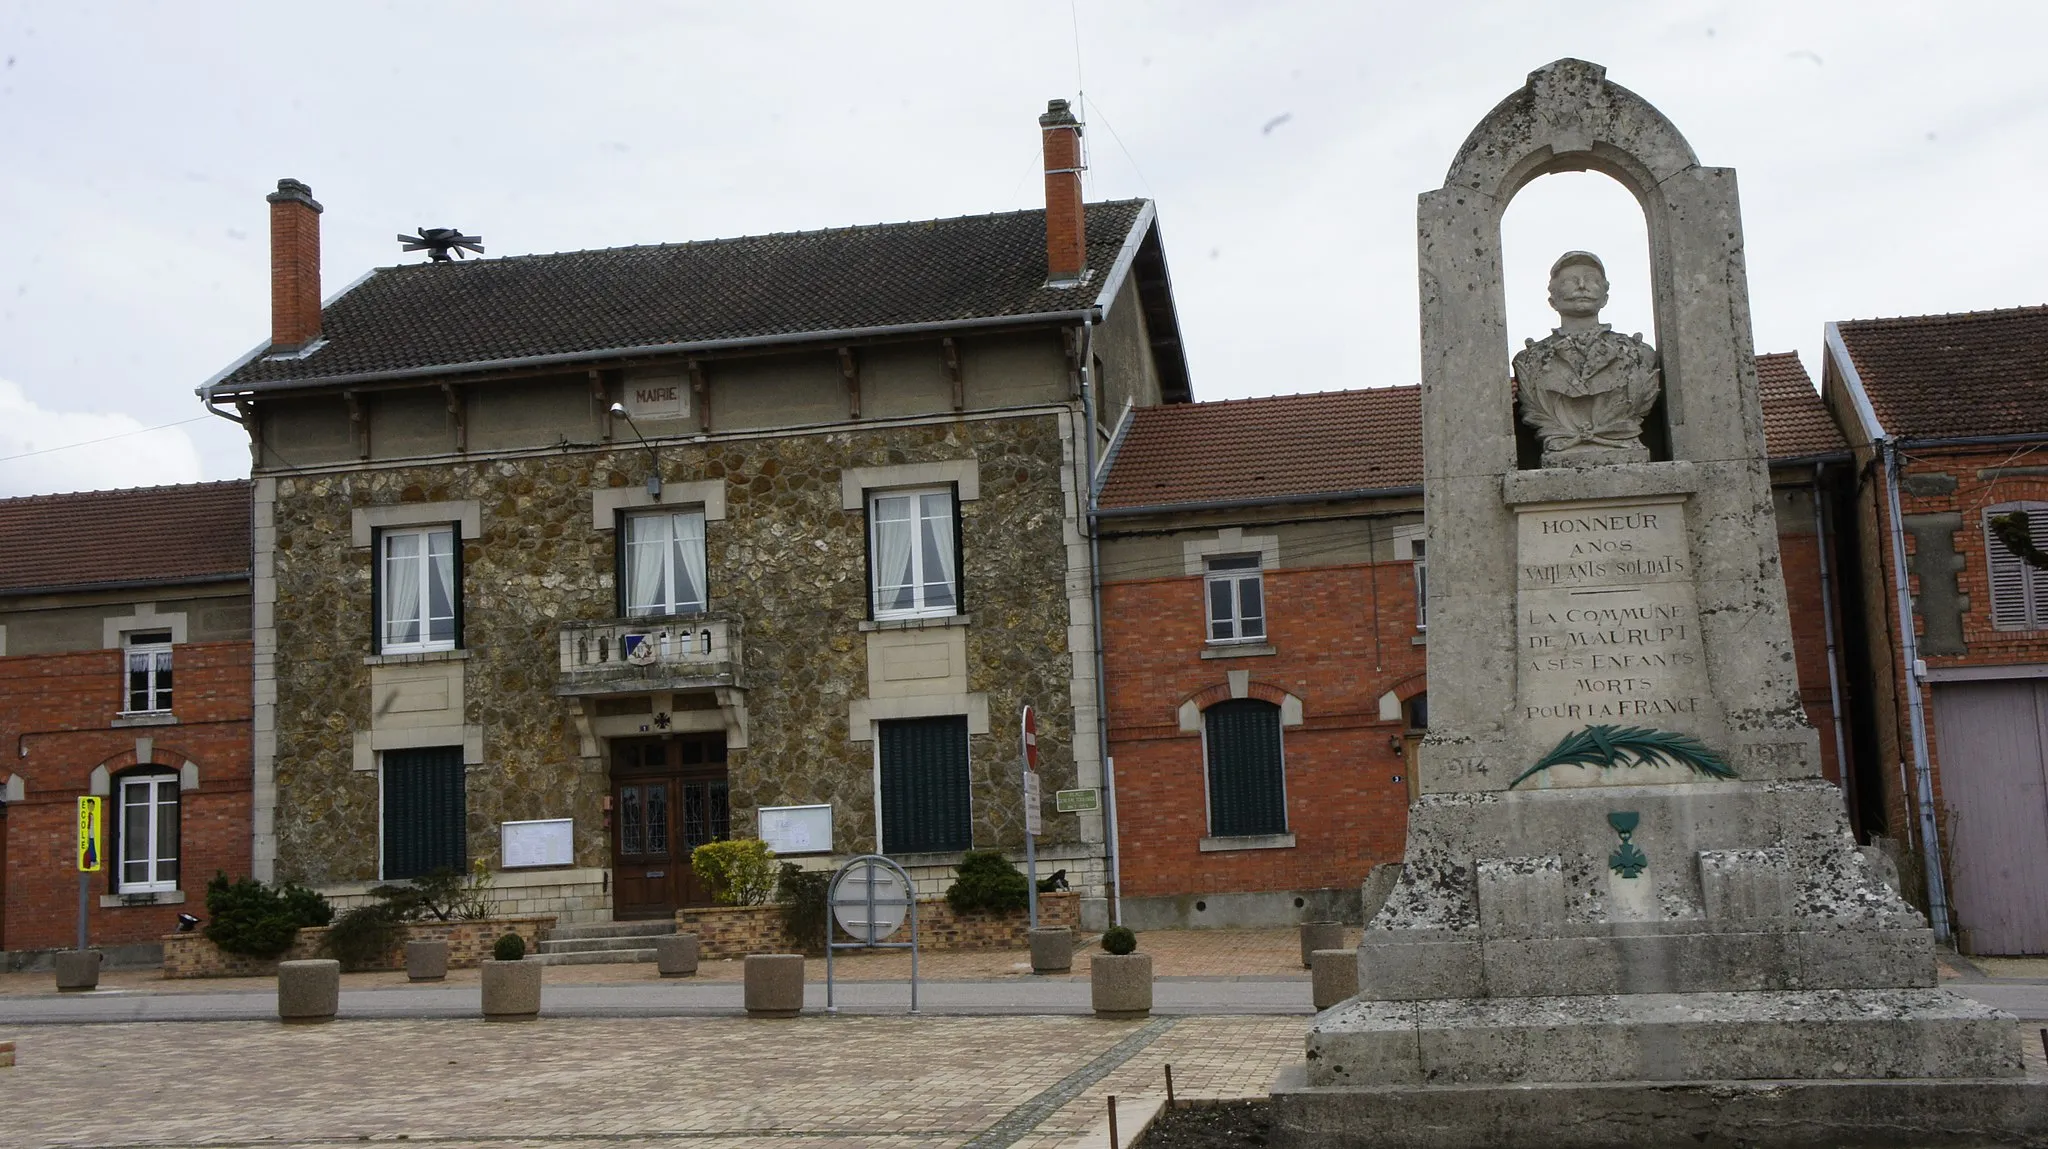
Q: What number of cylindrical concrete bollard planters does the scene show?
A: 10